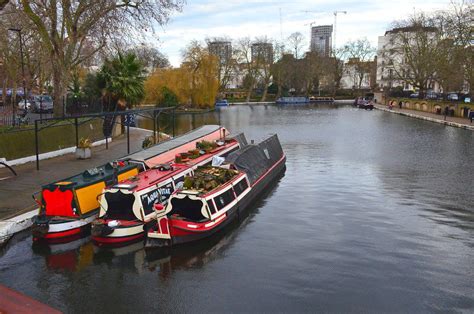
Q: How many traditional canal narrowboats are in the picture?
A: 3